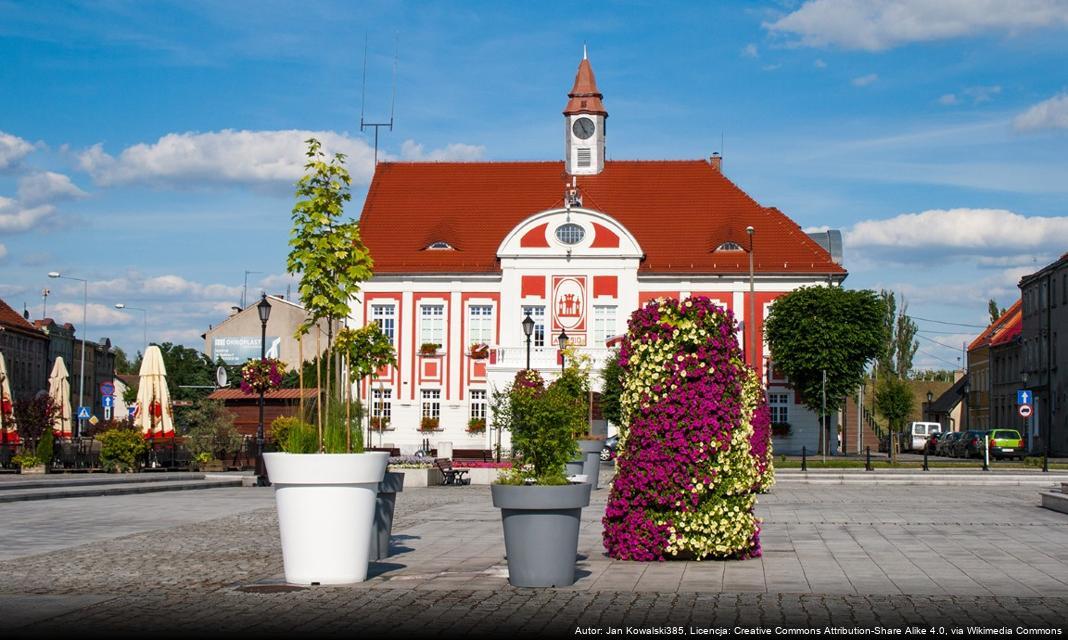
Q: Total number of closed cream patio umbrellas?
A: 3